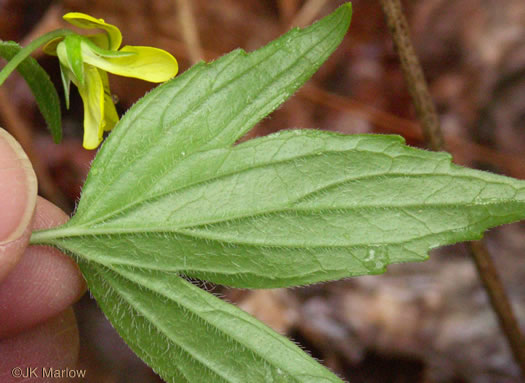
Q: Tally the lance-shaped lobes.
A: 3